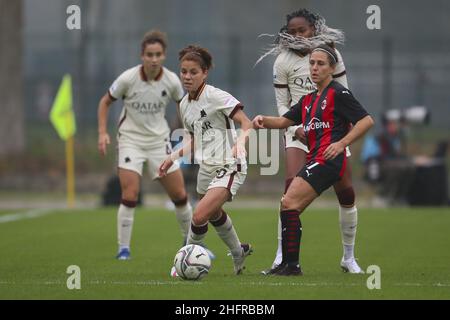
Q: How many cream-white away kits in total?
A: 3